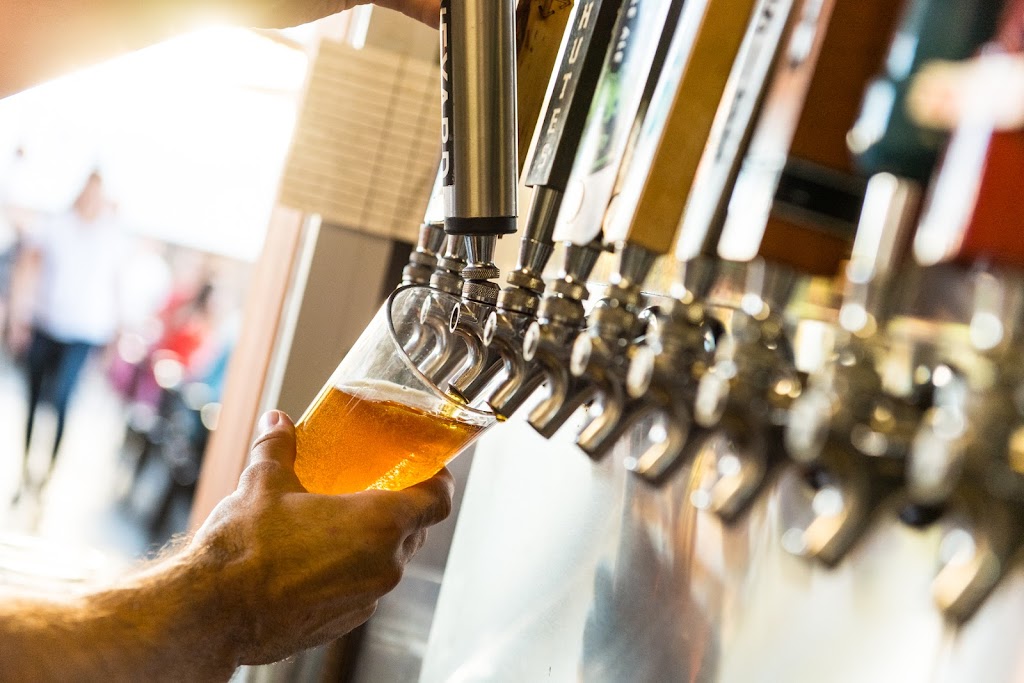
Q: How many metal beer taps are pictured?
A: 10